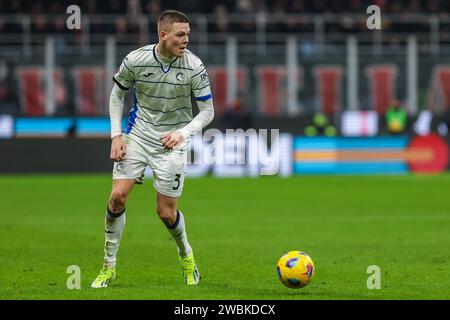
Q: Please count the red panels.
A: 7